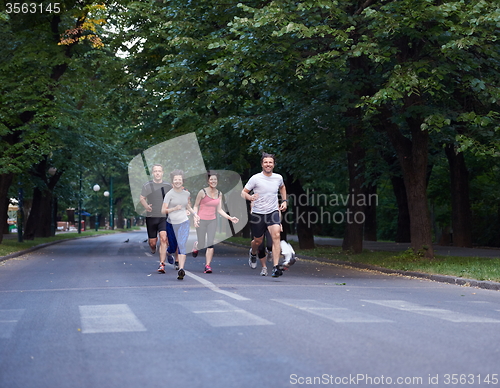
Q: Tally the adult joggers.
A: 4